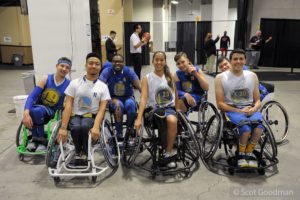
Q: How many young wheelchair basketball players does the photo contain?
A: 7